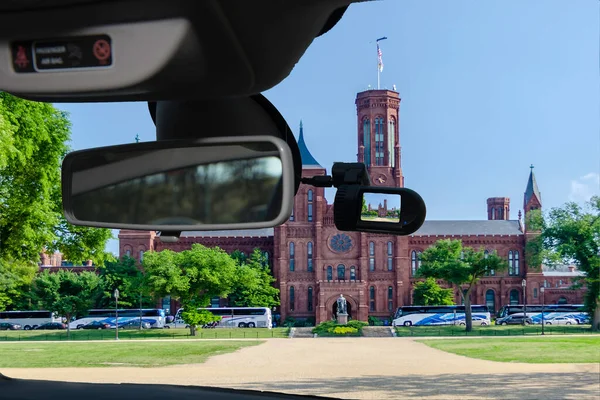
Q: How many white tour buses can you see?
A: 5